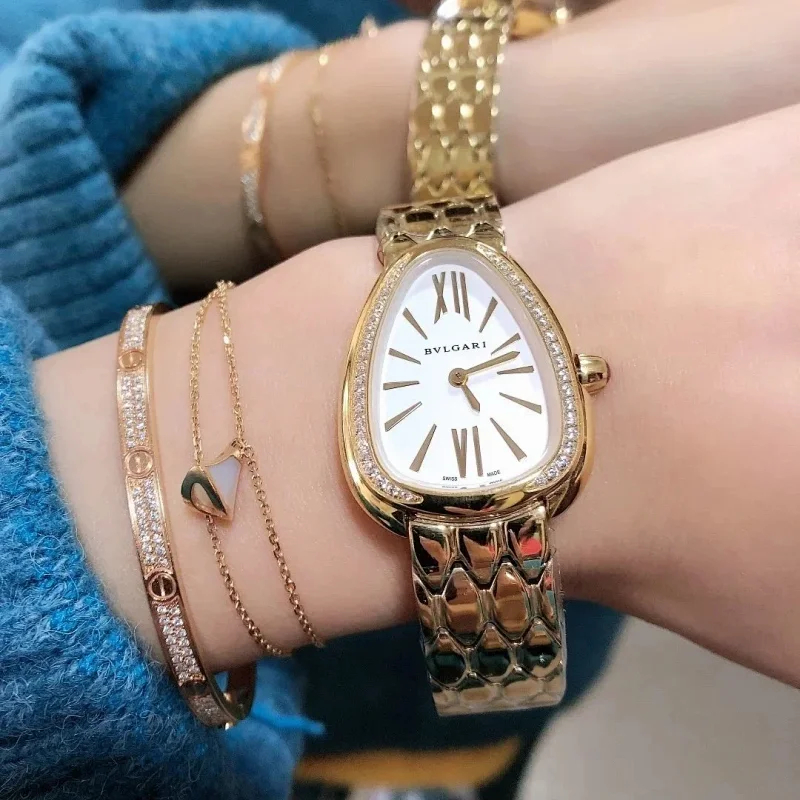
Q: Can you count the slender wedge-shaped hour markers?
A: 10